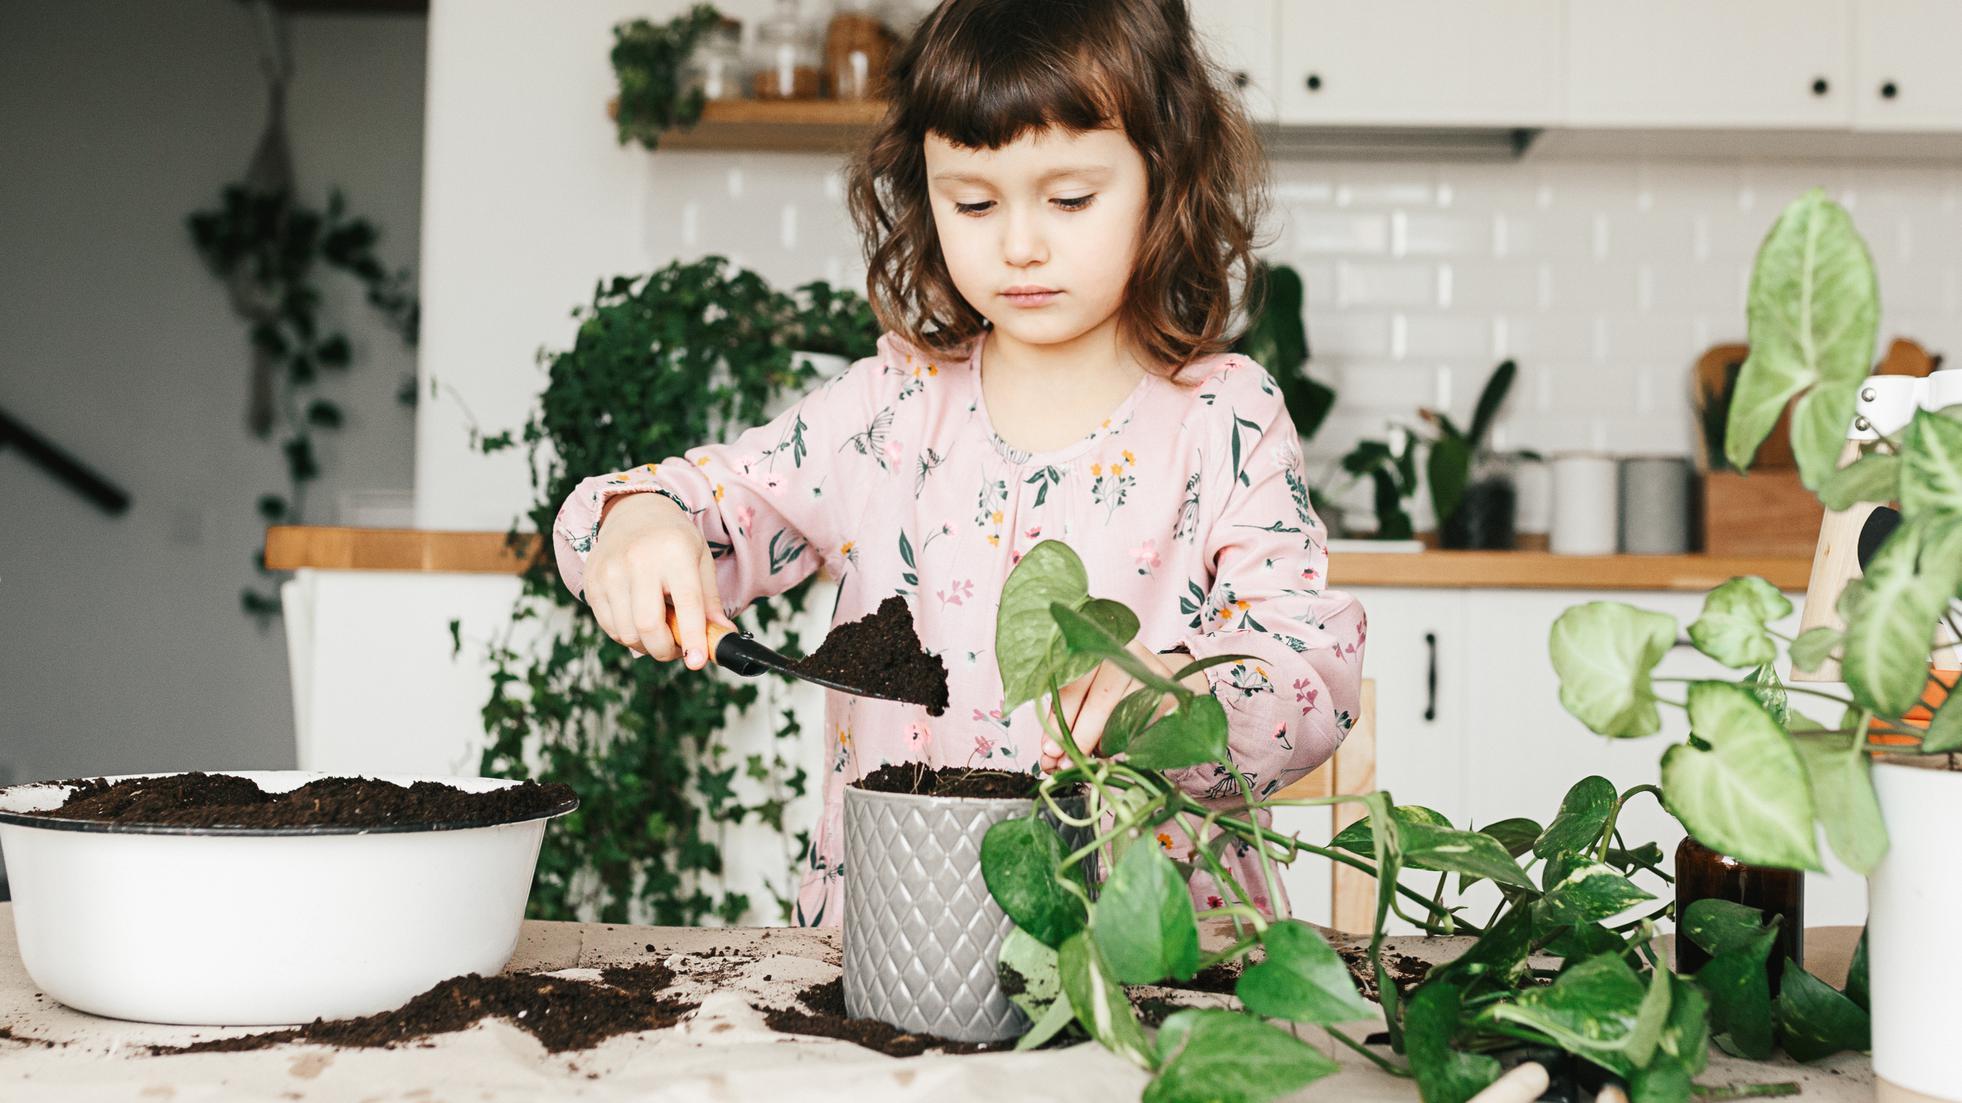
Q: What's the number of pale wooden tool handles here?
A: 2